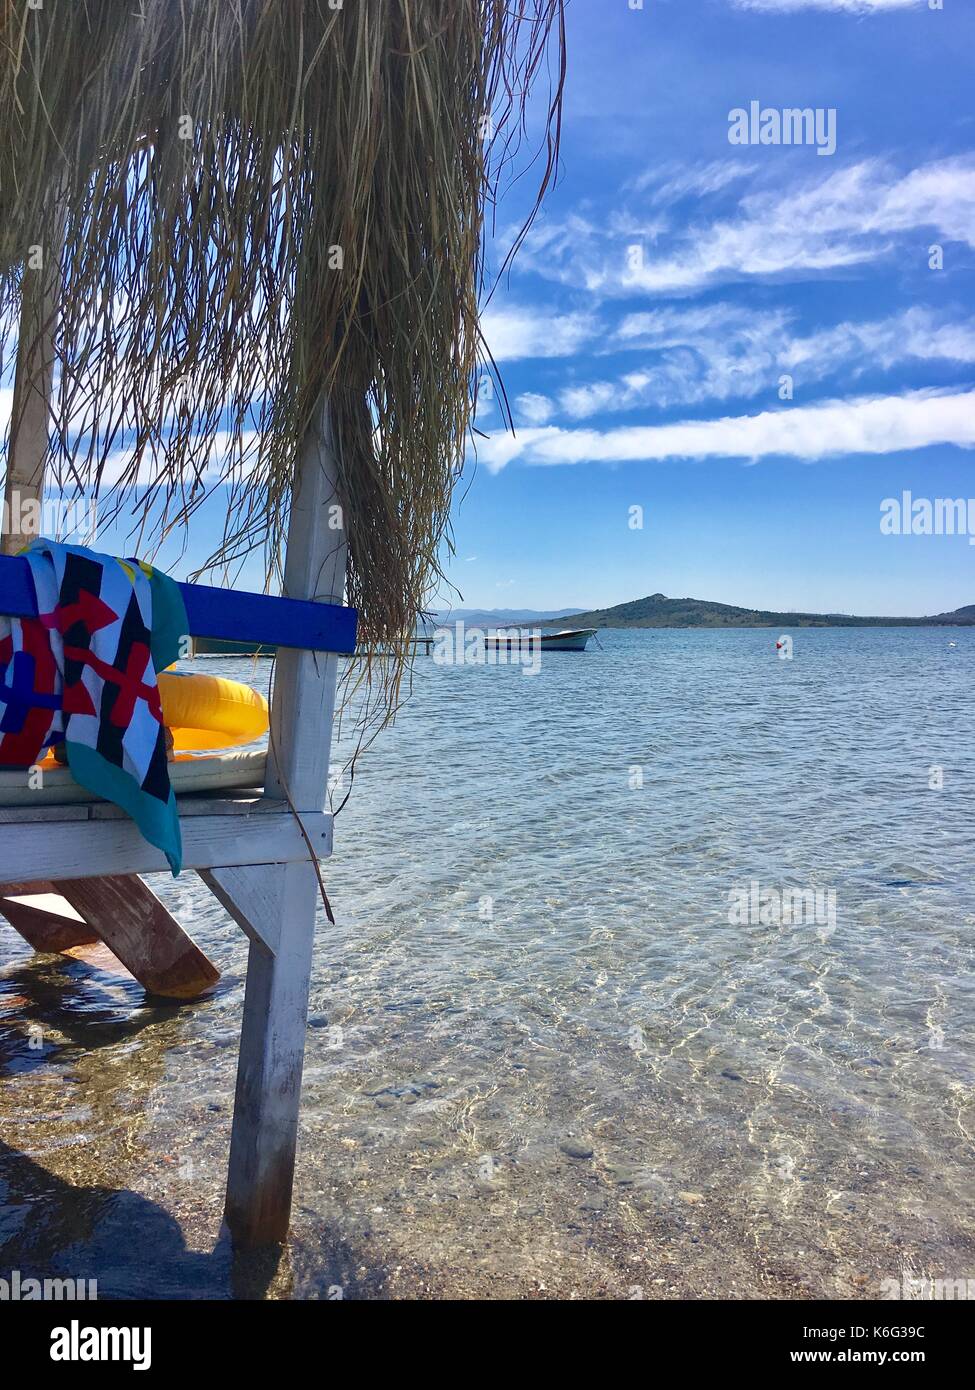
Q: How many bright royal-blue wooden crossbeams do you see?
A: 1